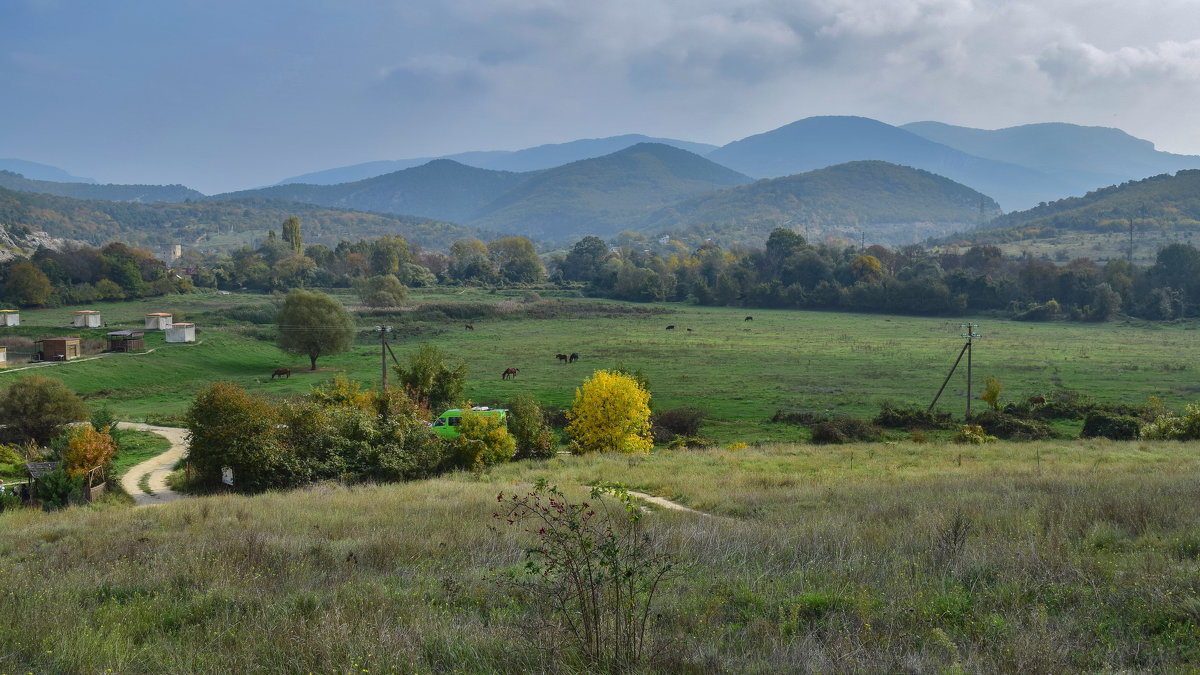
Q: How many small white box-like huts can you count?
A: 4